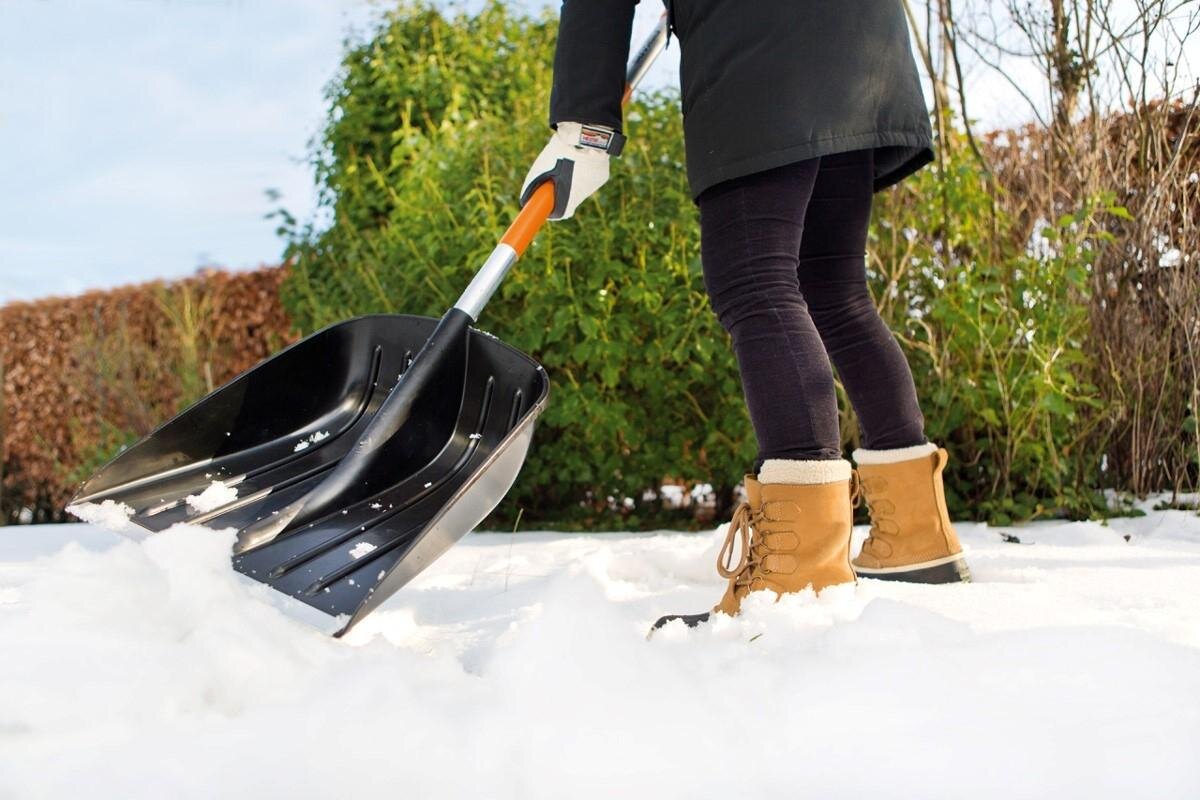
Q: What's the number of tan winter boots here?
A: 2